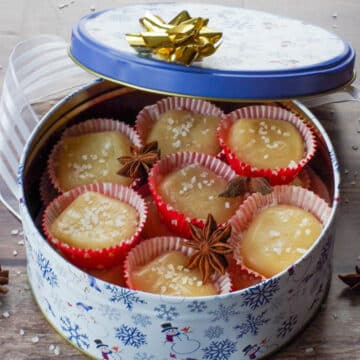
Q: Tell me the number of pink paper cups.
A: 7